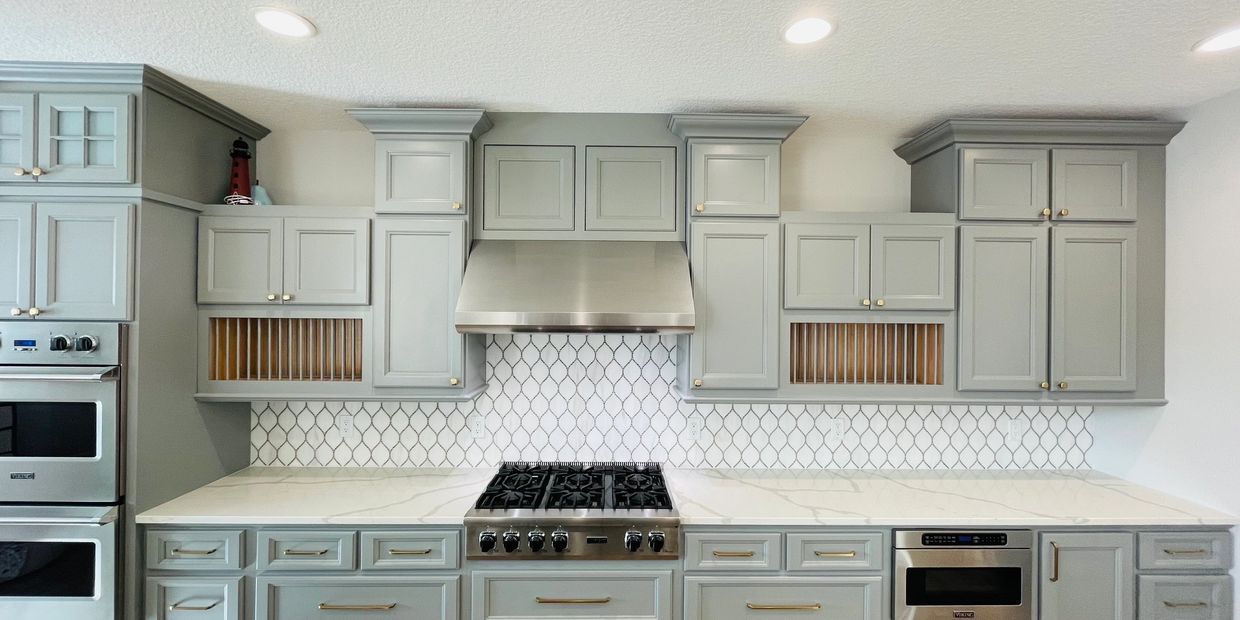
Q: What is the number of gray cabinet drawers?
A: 11